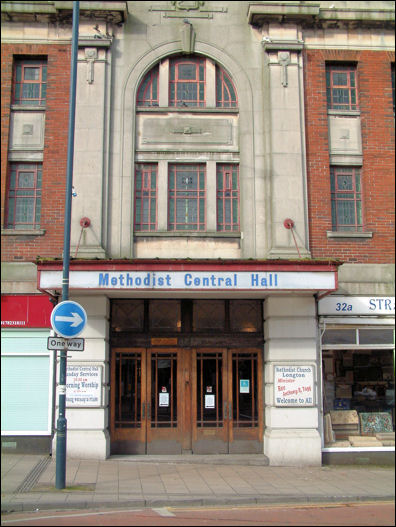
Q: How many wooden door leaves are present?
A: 4